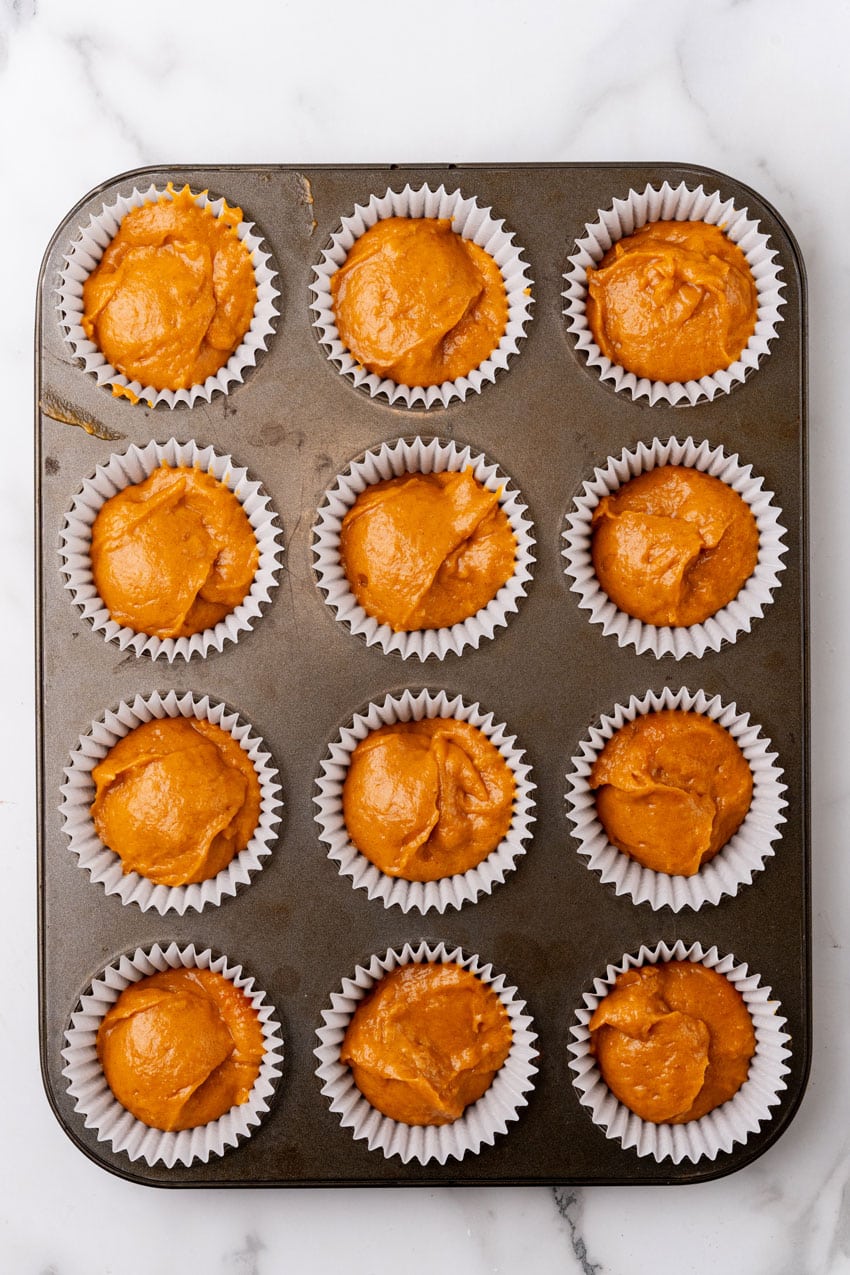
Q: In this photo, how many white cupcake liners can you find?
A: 12